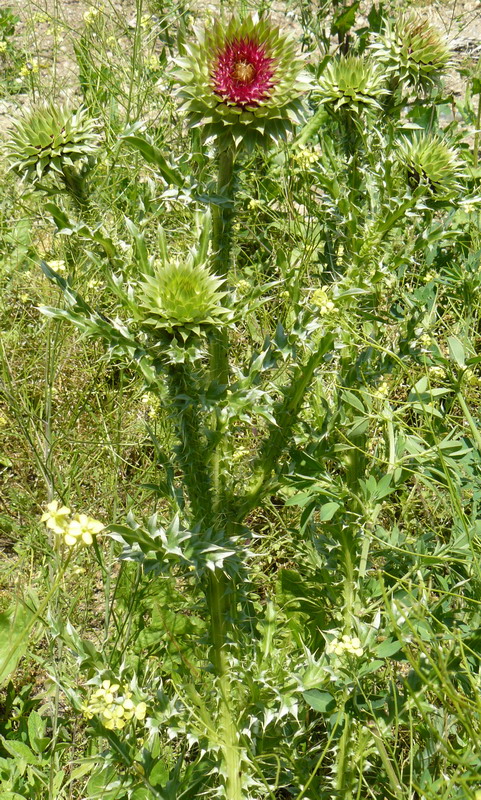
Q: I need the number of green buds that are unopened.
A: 5